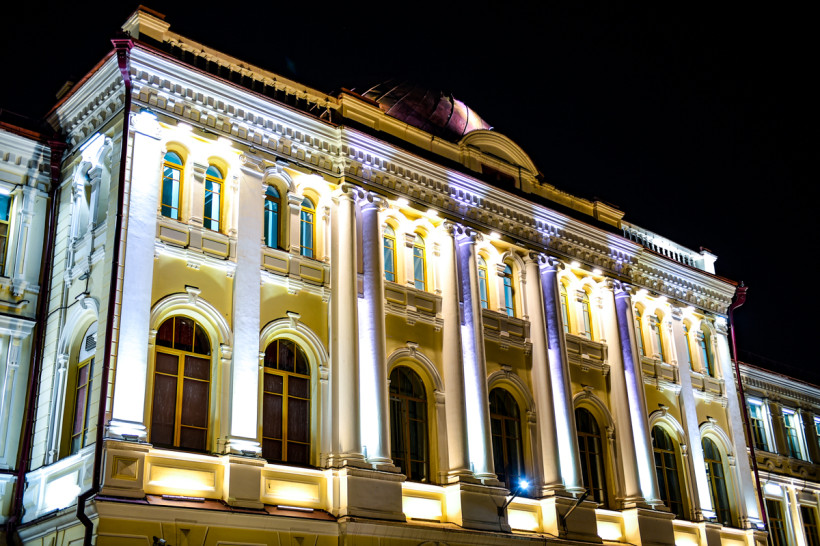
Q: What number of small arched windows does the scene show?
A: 14